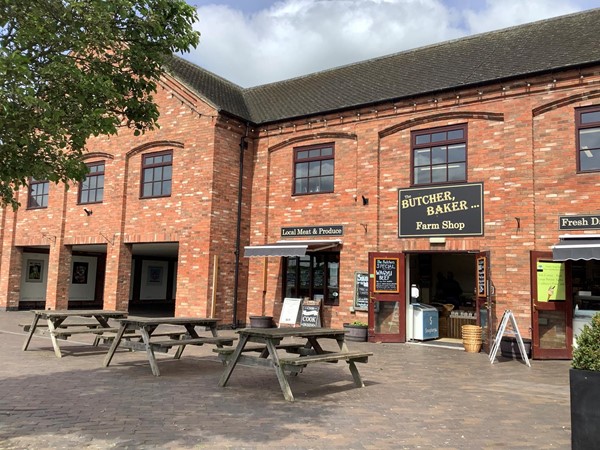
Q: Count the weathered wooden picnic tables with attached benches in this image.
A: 3